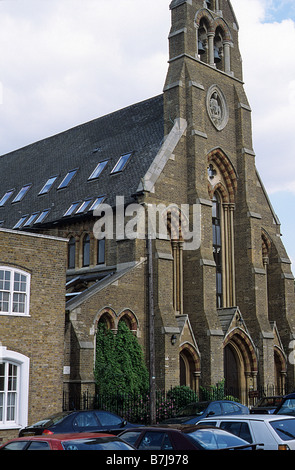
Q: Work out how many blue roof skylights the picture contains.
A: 12